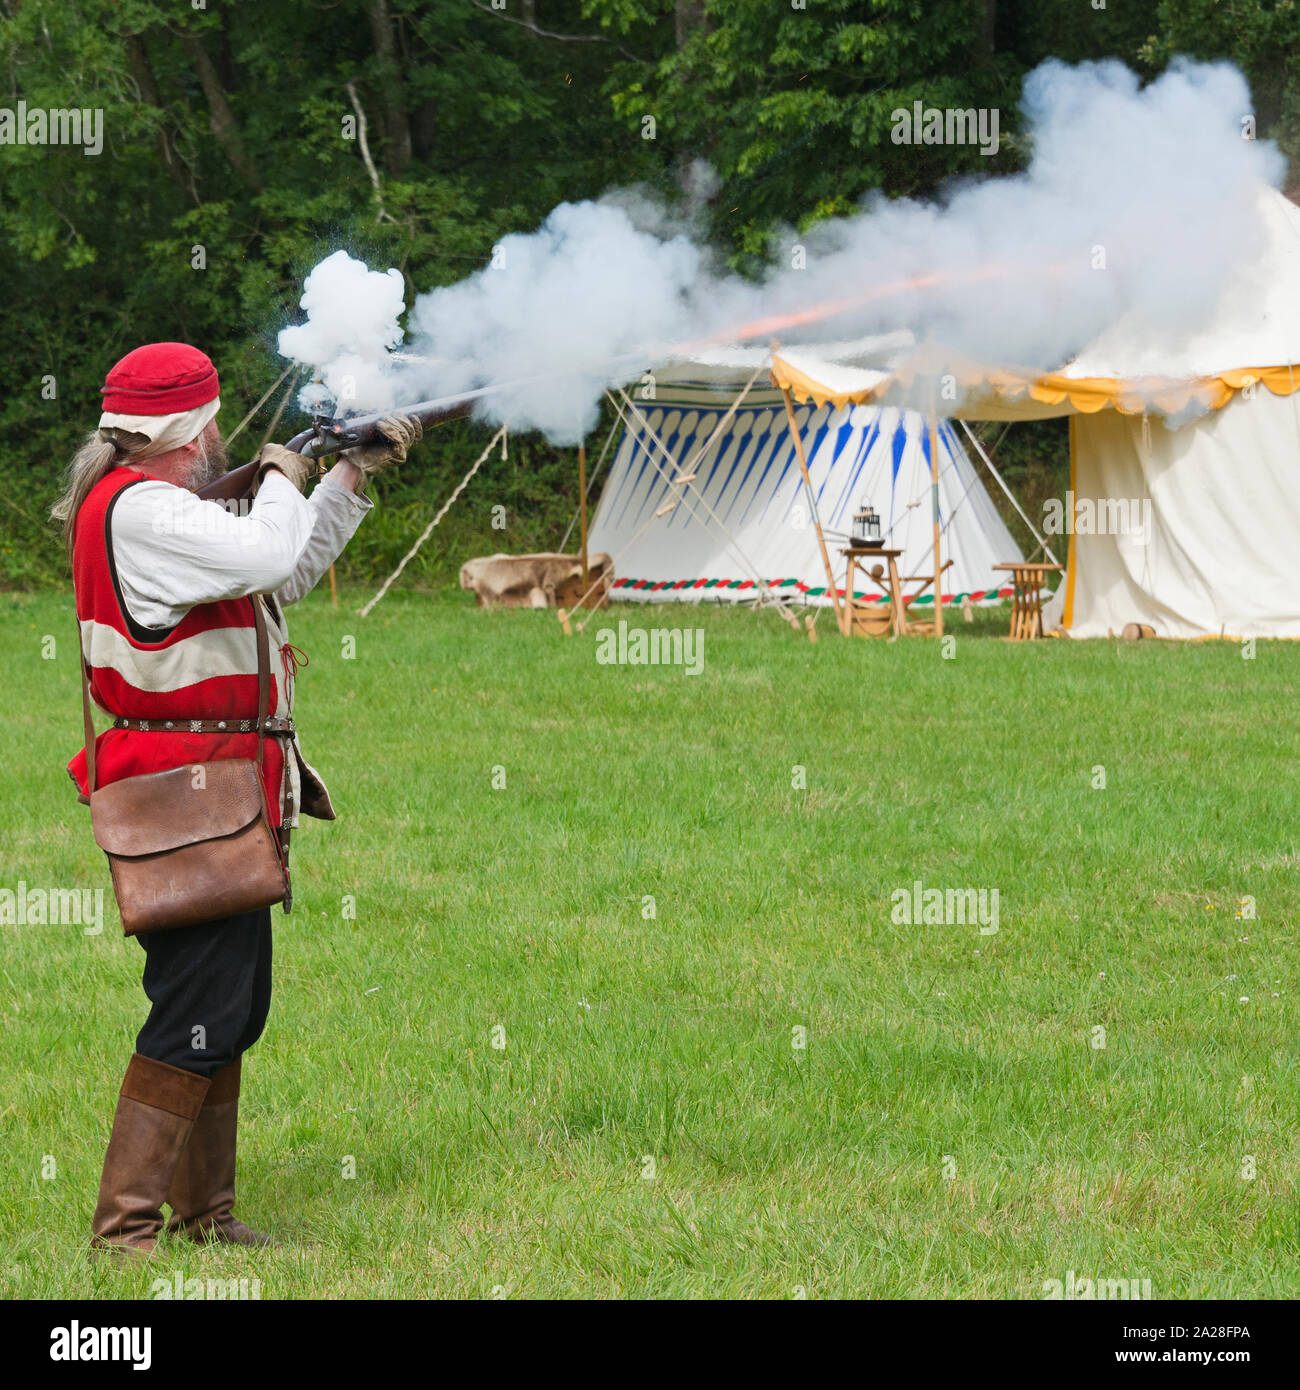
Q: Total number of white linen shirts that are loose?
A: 1